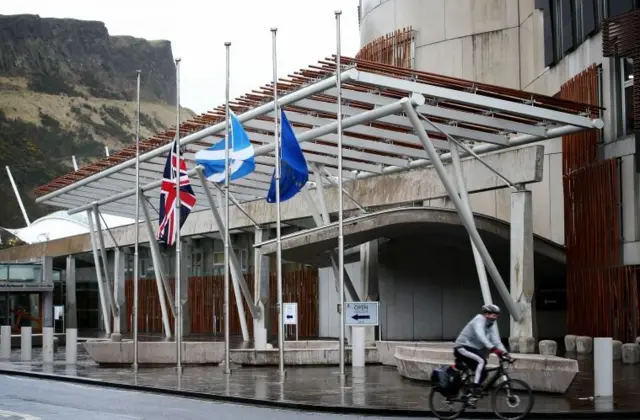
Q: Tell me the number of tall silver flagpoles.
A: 5